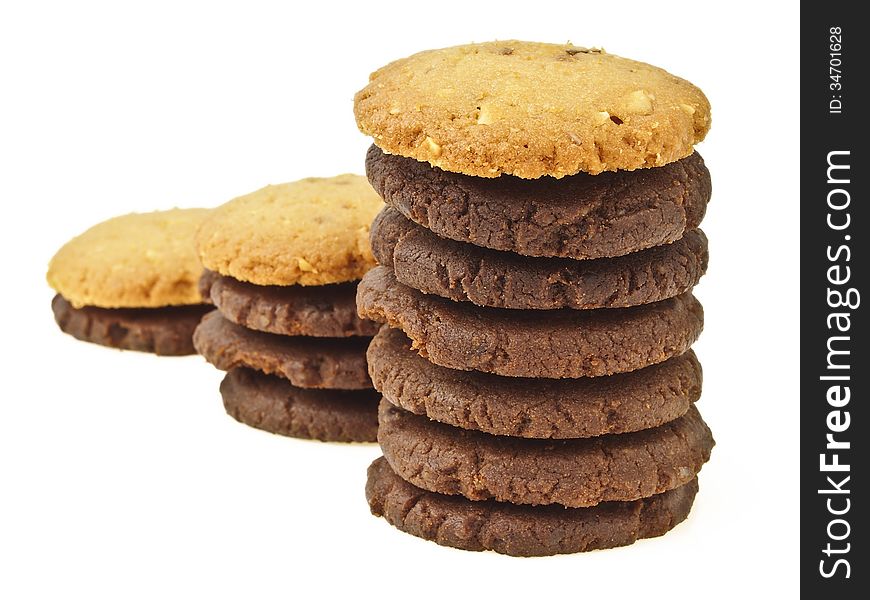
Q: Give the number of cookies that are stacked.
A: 13